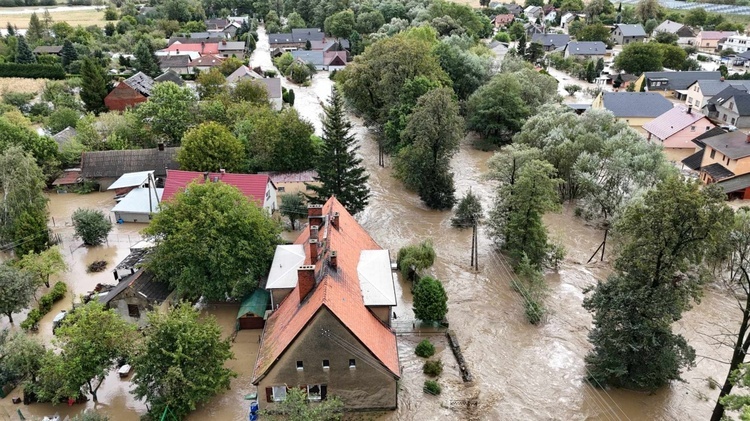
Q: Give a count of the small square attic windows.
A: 3